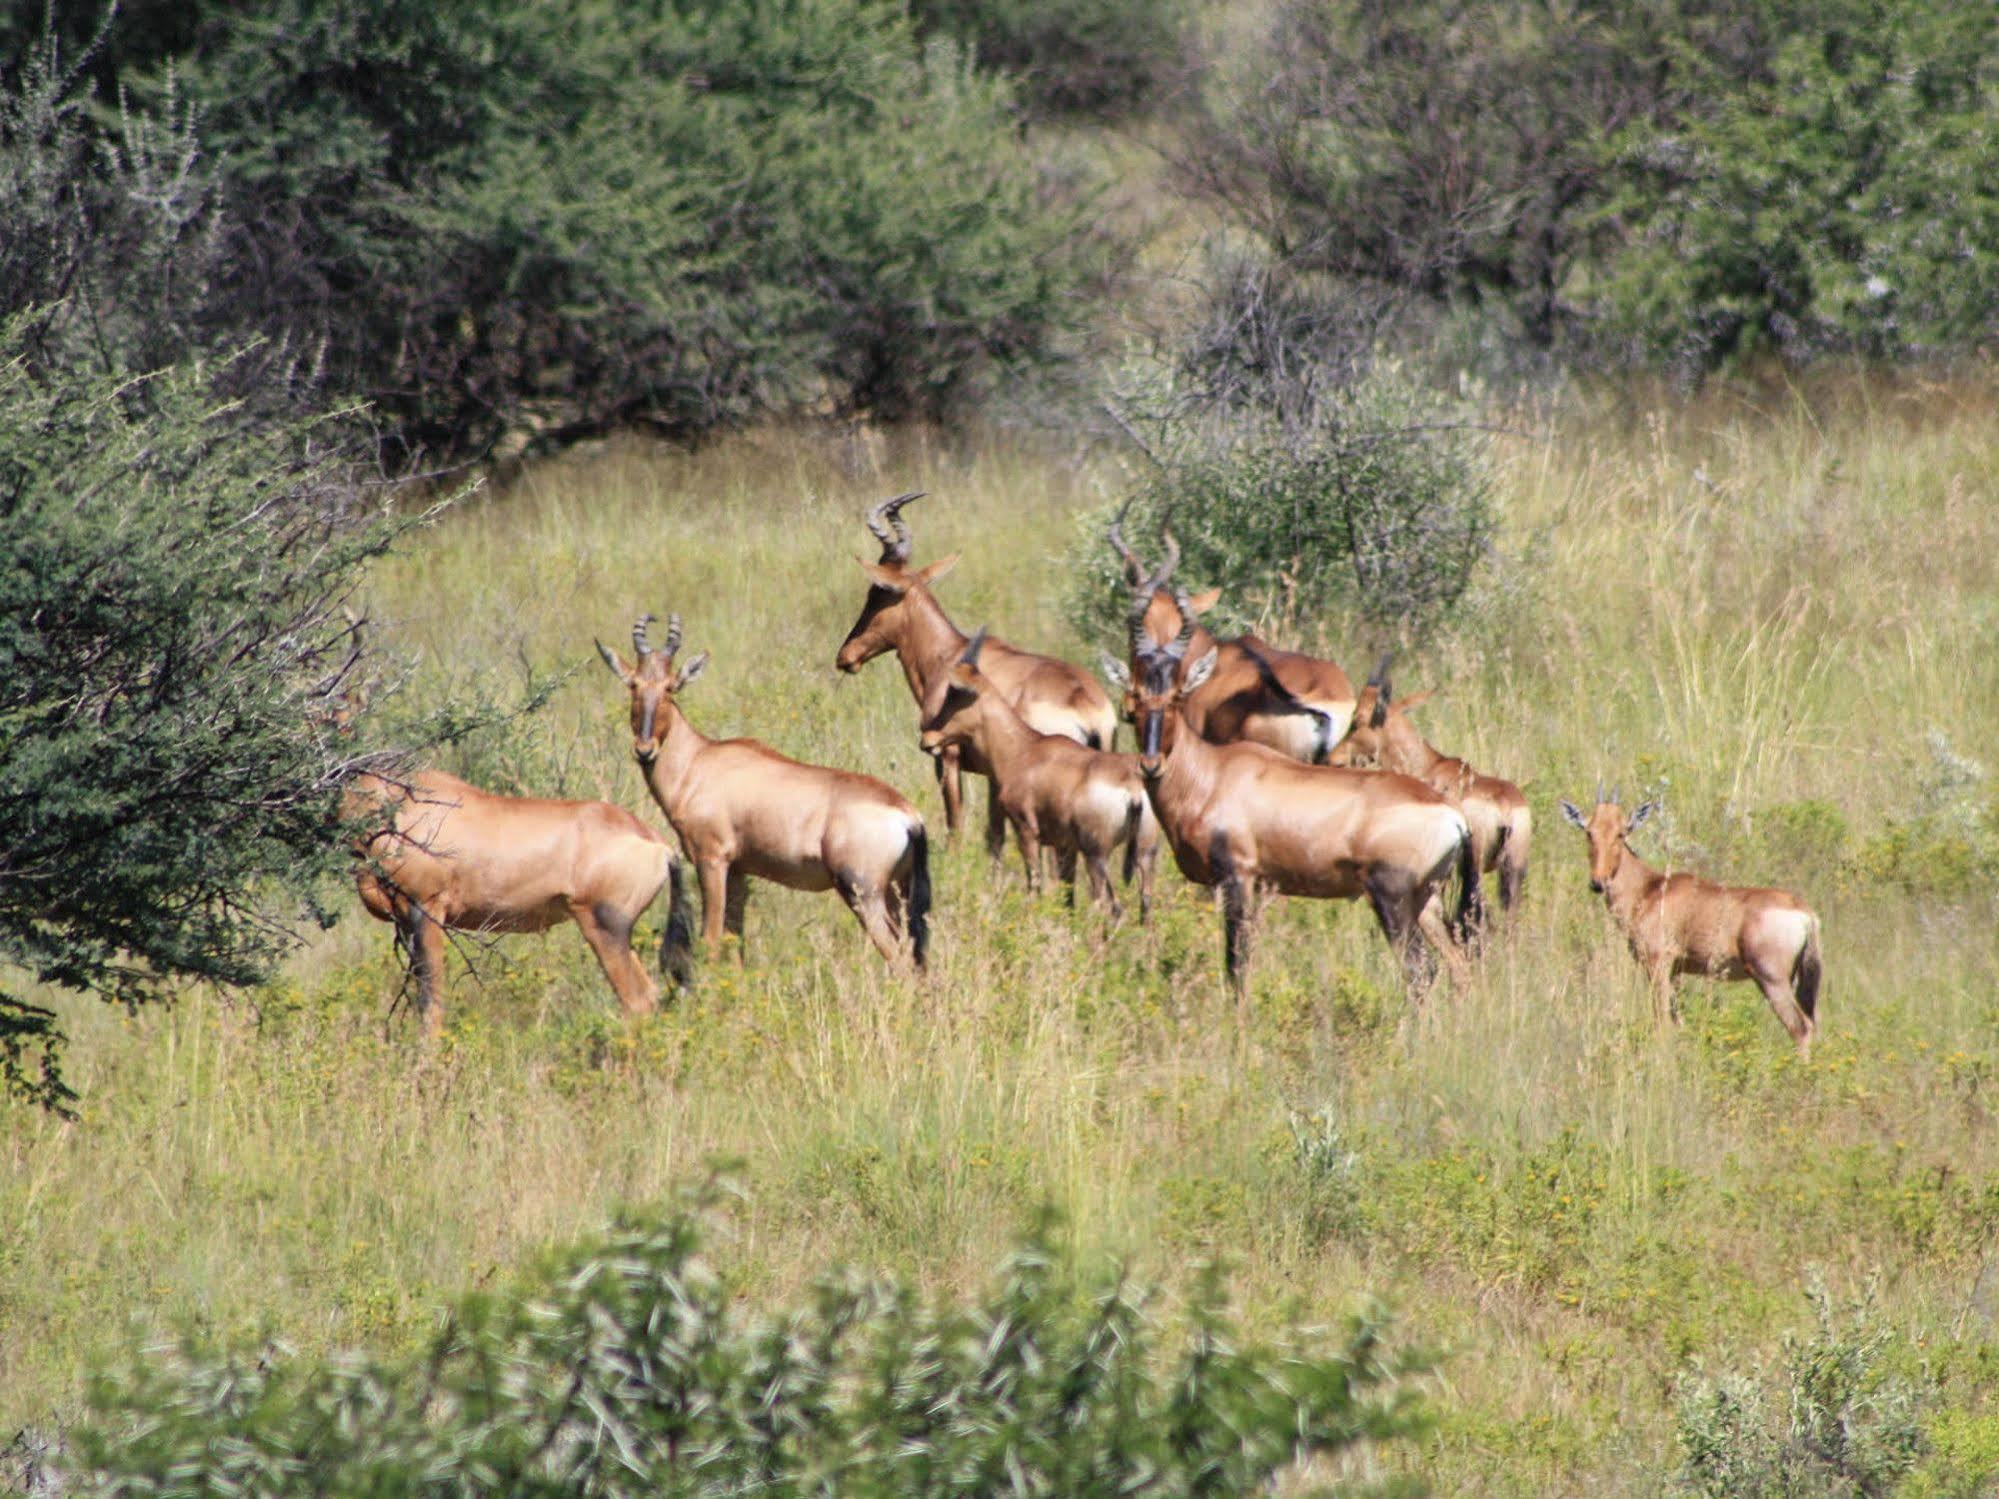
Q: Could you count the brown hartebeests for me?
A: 8